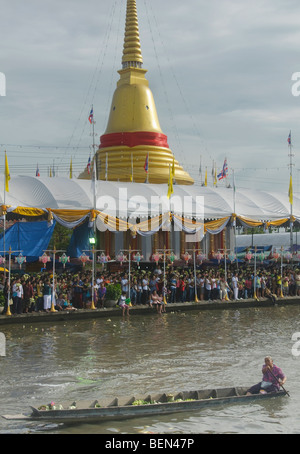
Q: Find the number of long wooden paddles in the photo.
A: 1